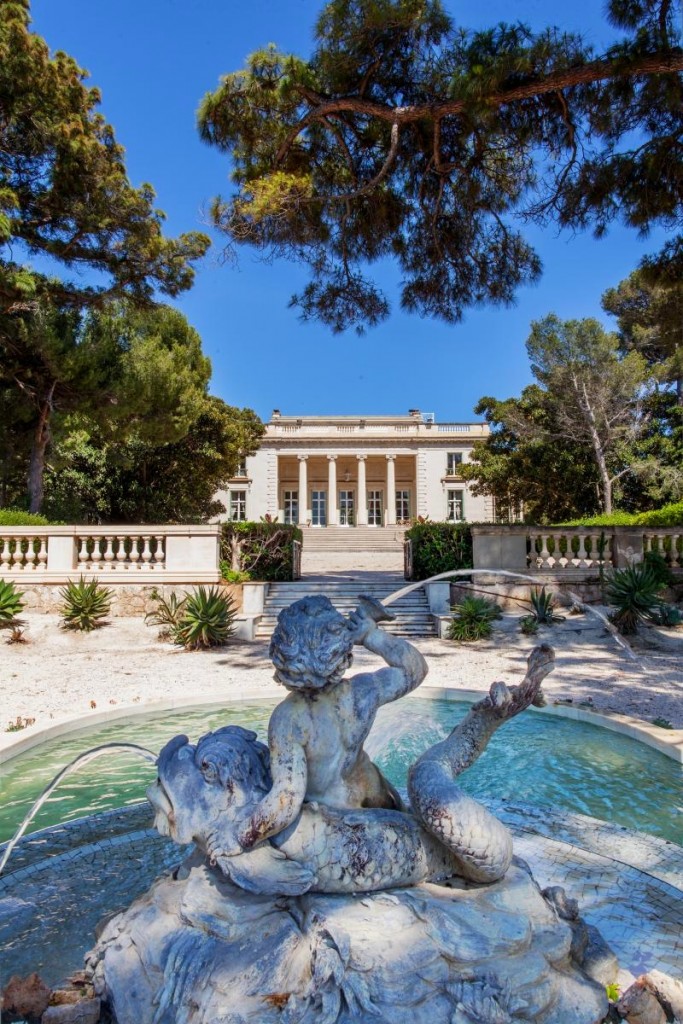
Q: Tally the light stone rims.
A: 1